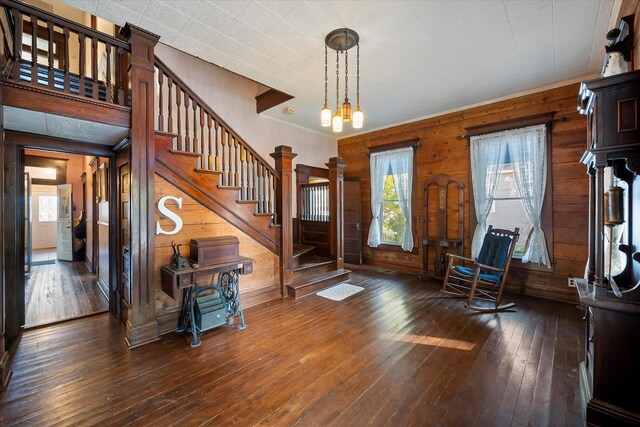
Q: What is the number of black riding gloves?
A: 0